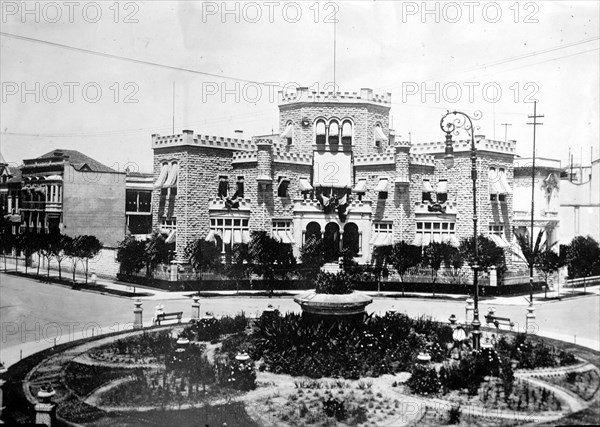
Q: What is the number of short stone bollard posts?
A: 6